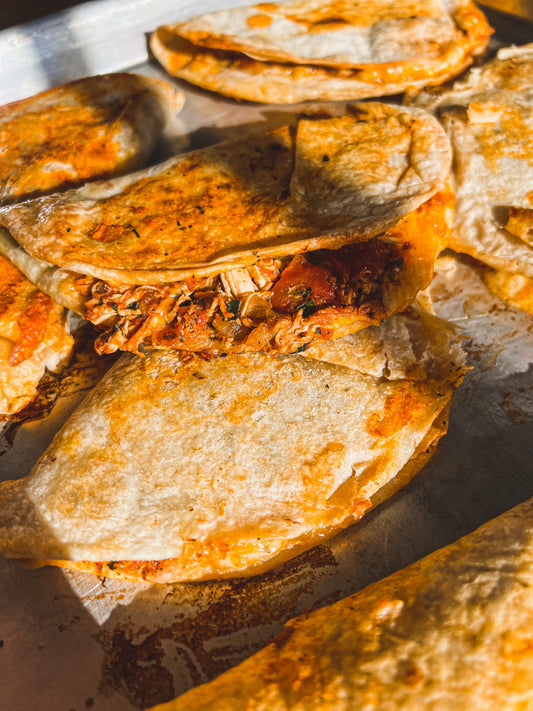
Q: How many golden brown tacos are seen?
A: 7